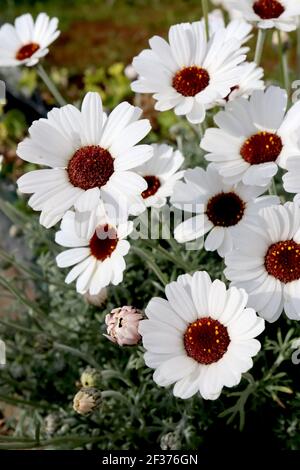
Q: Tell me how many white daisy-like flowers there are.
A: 11